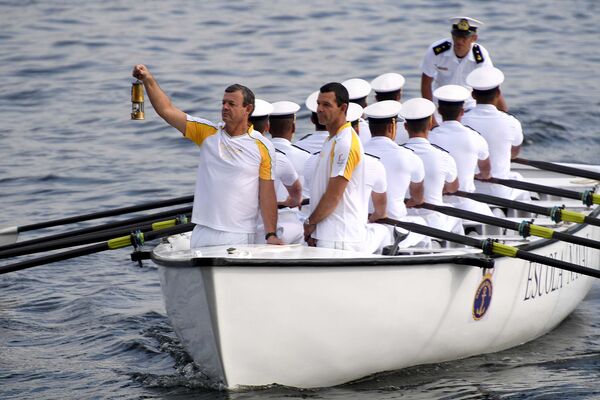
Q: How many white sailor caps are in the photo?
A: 11